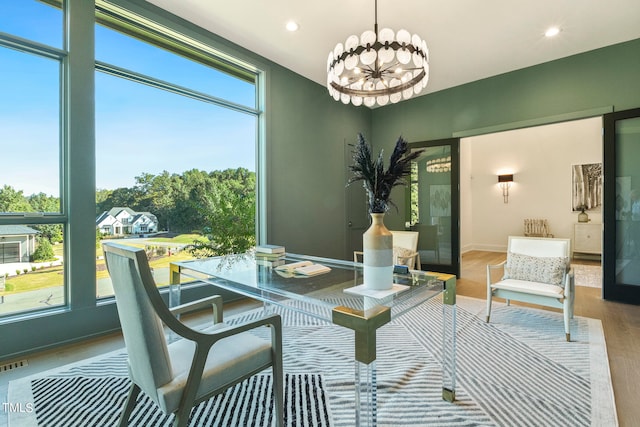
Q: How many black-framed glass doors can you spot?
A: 2